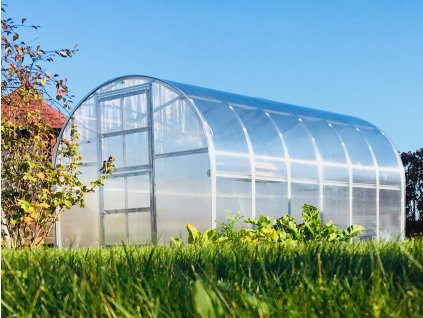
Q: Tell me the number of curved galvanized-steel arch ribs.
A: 7